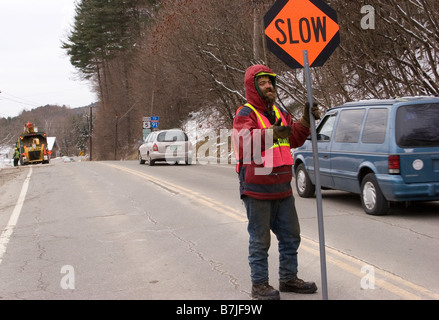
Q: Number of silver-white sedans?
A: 1